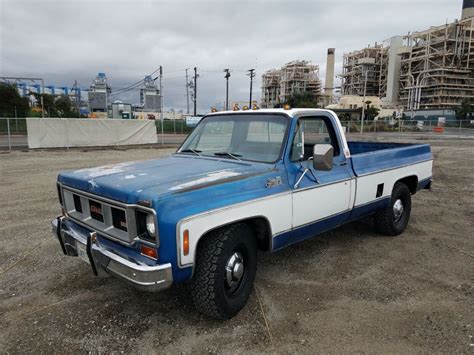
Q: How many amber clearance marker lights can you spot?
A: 5